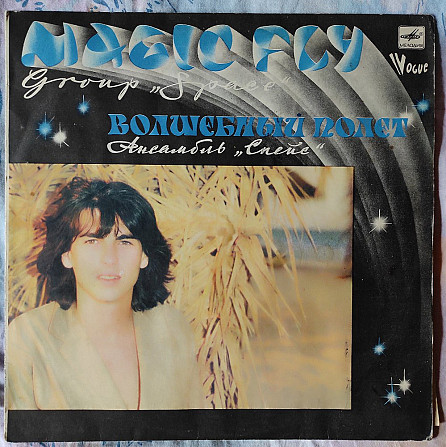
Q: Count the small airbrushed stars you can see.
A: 9